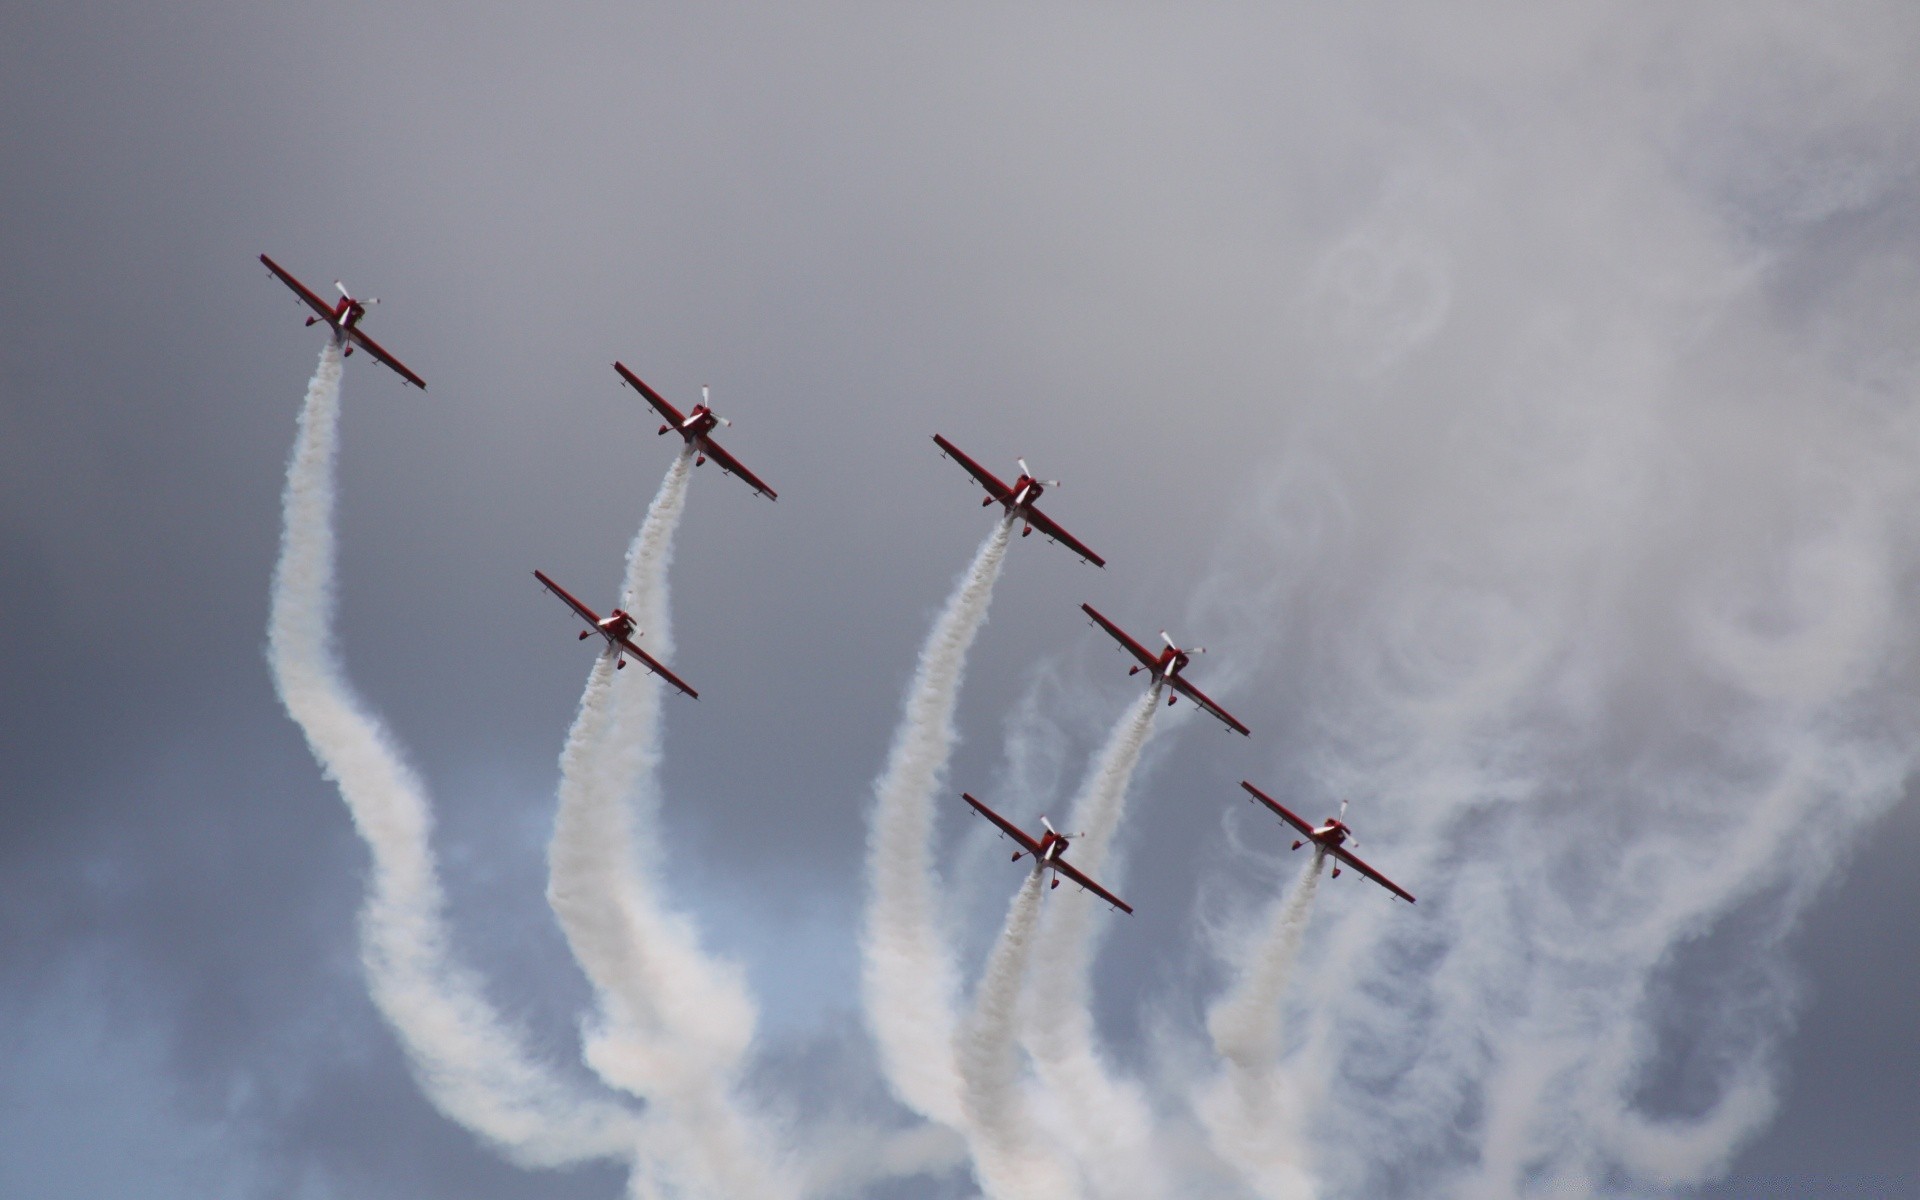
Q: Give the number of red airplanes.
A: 7